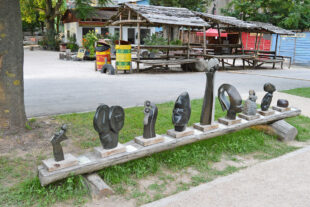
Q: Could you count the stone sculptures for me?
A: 9